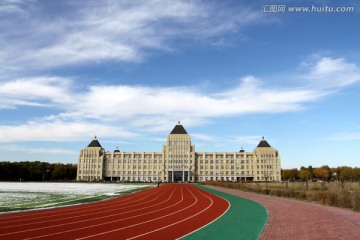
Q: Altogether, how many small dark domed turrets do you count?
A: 2